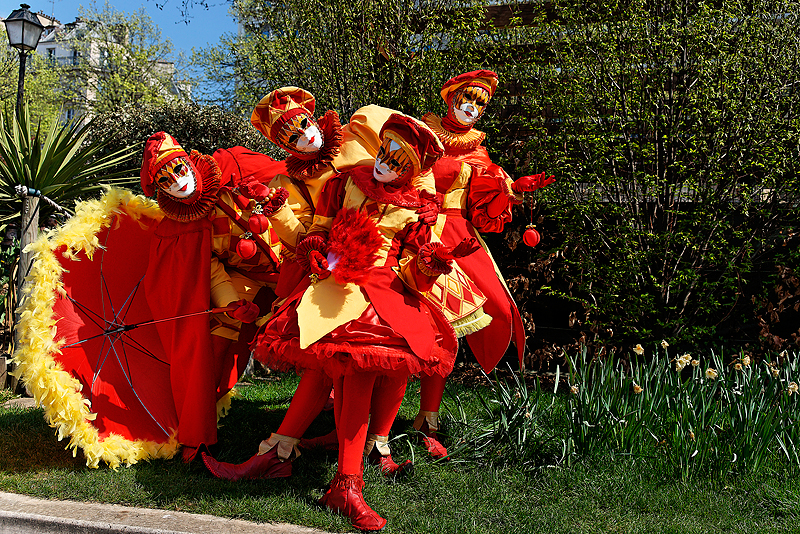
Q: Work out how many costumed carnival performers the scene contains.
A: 4